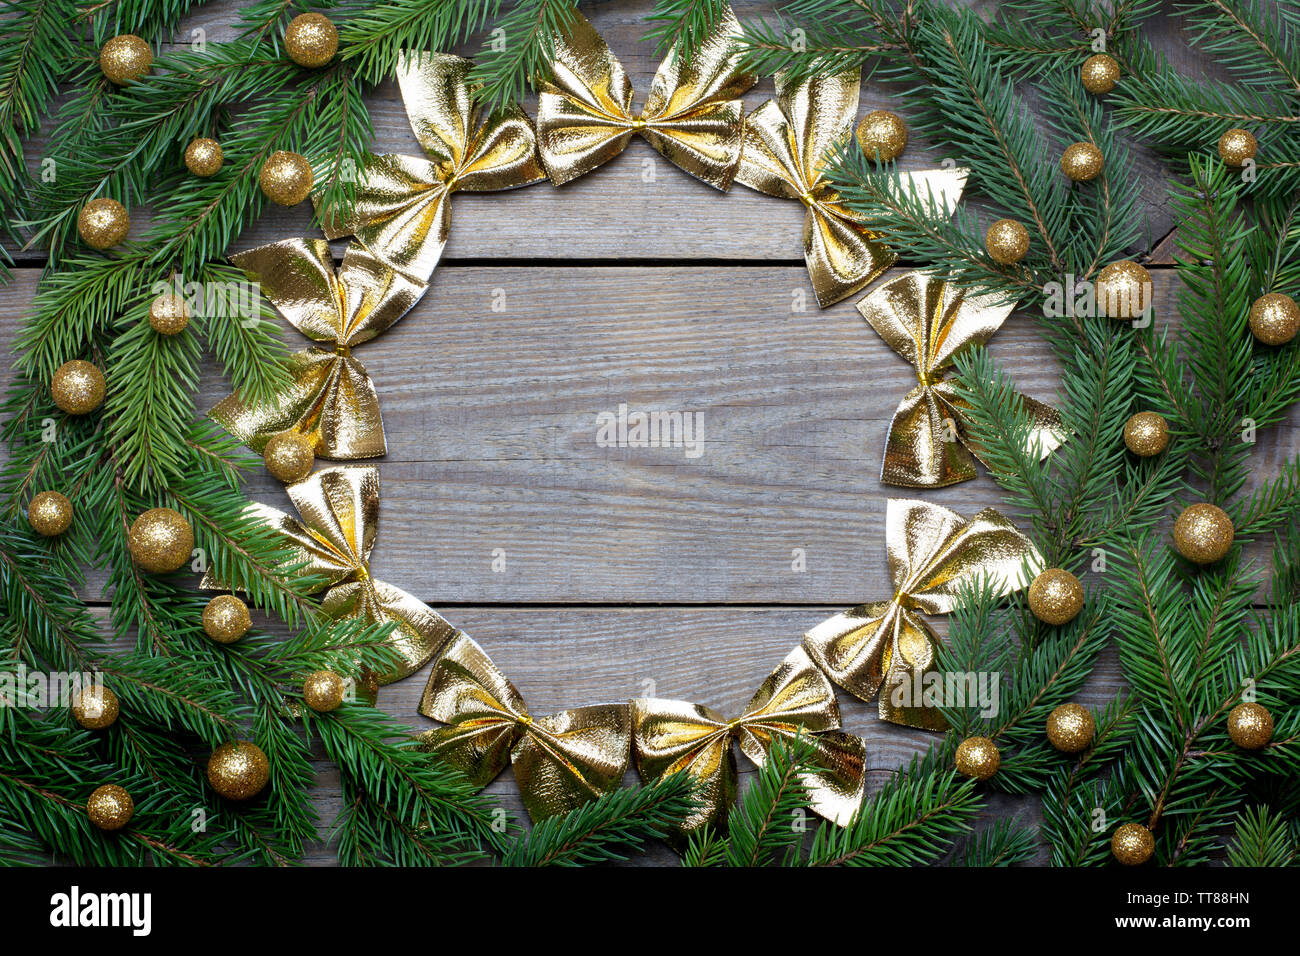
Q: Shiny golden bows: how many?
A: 9